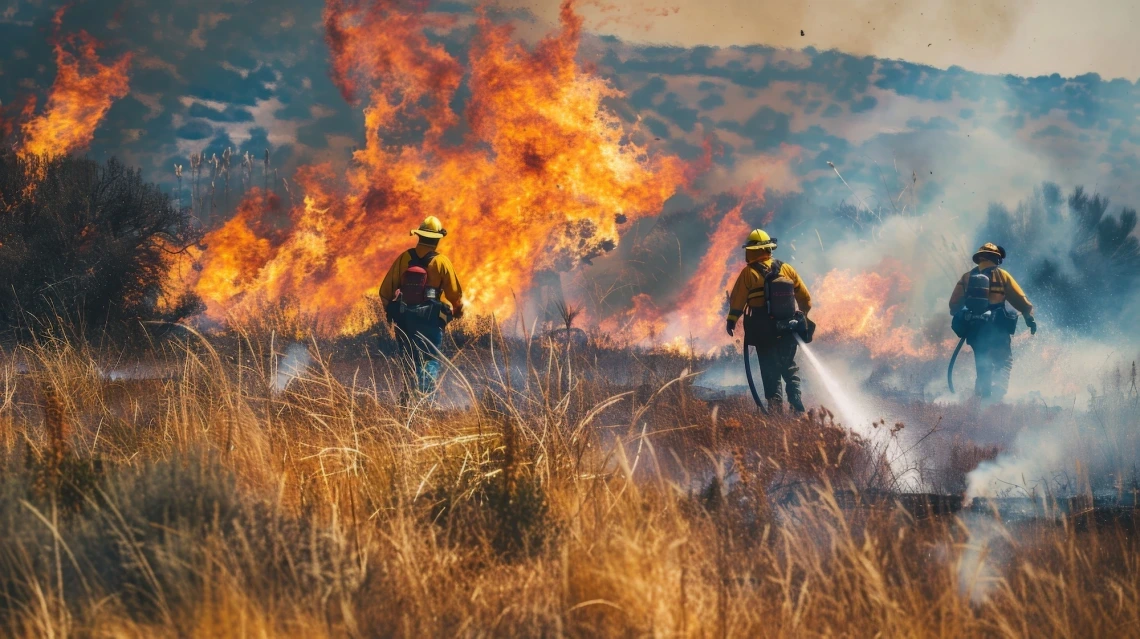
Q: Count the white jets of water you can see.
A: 1